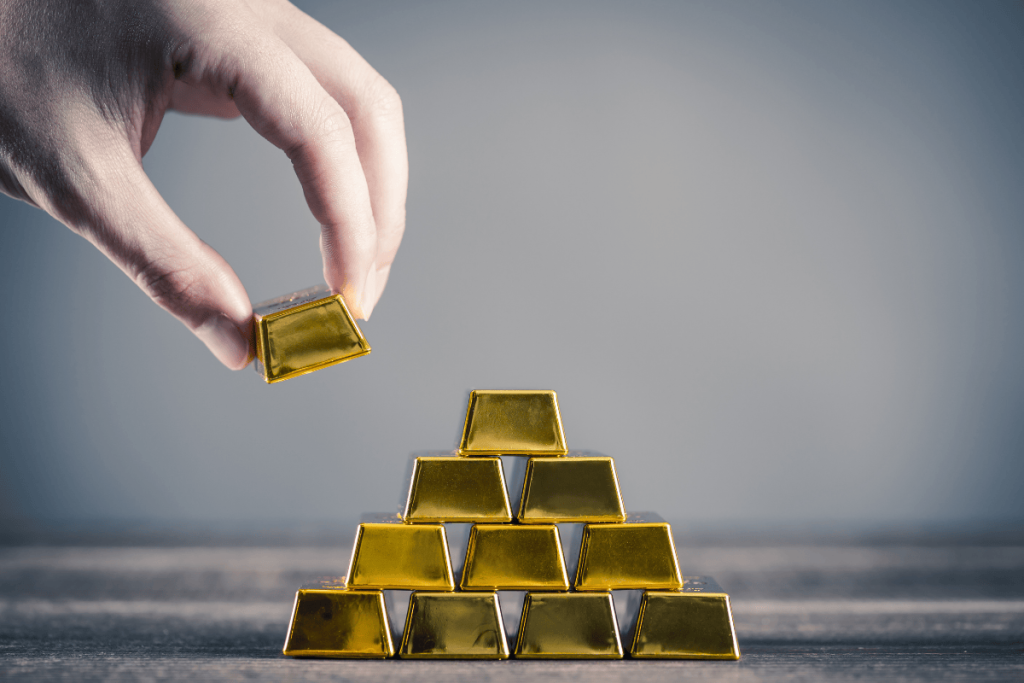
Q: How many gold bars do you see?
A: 11